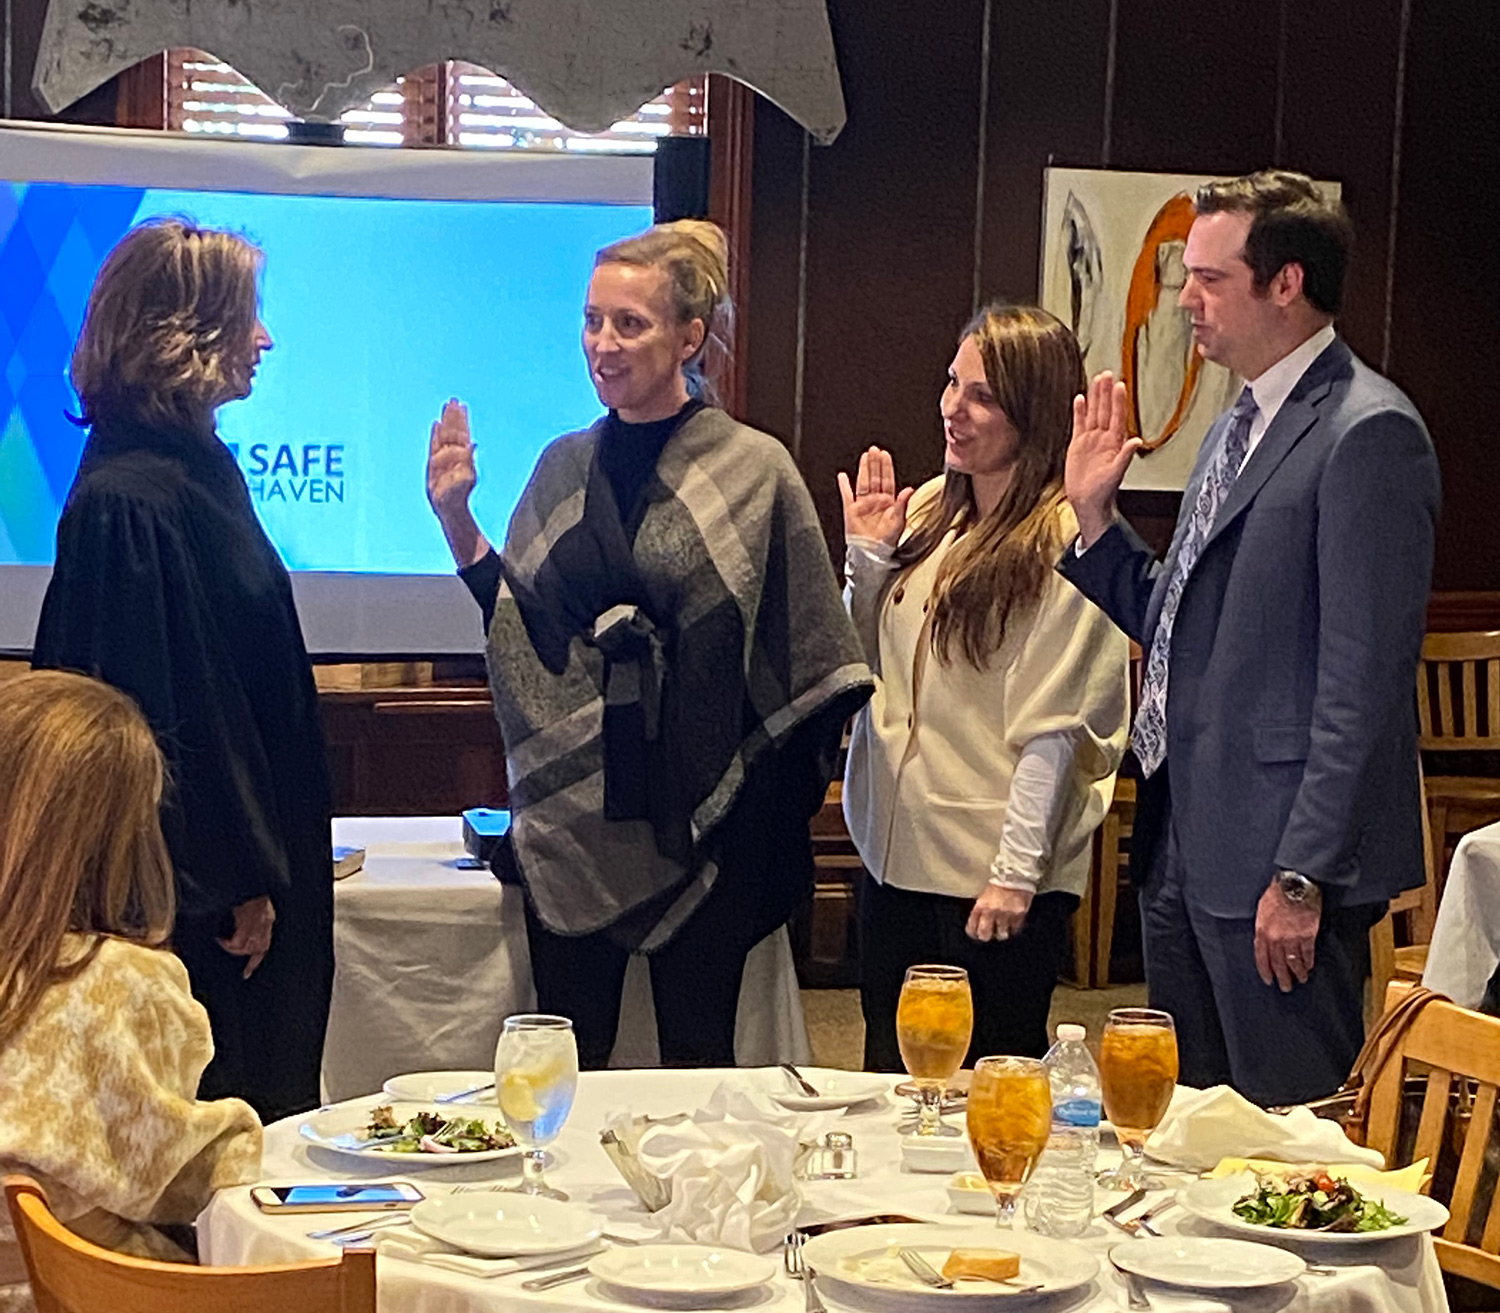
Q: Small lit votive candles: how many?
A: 0